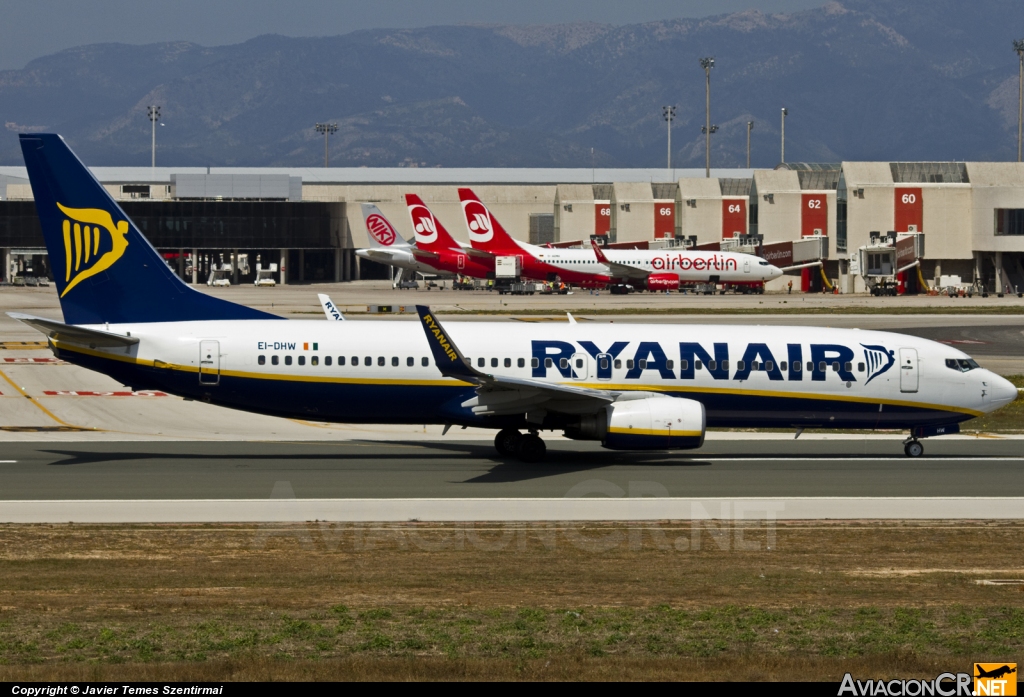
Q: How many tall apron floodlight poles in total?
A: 7